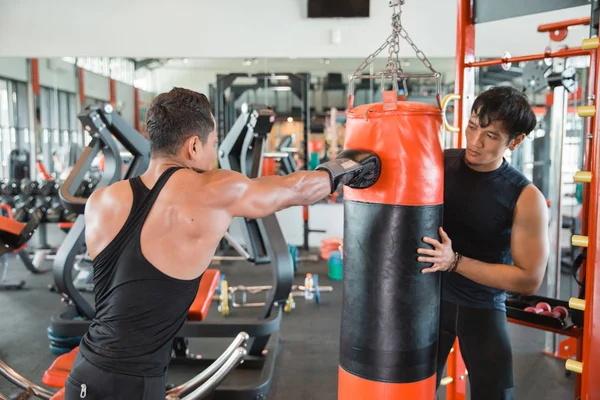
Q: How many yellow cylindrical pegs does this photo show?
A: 6